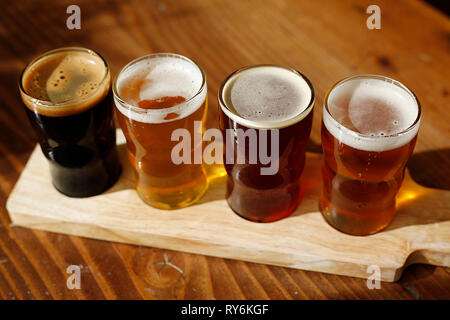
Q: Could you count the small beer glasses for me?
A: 4